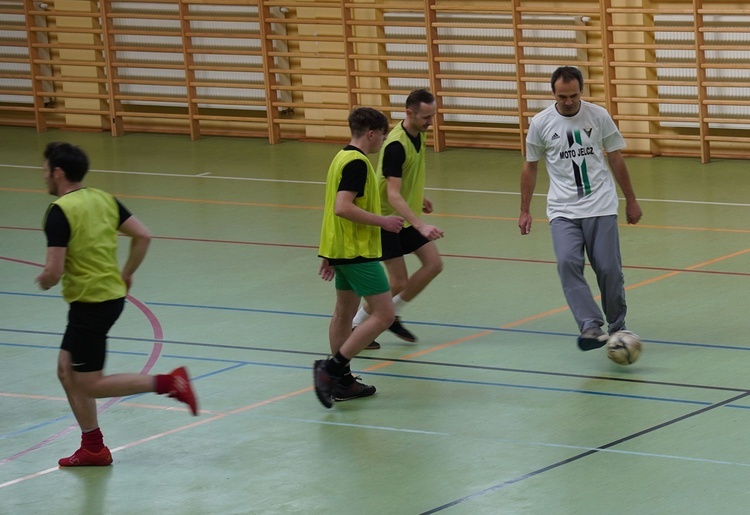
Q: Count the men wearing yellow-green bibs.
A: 3